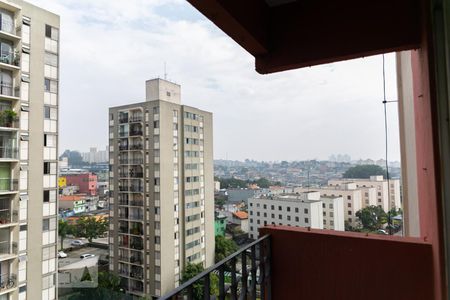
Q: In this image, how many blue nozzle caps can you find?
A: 0